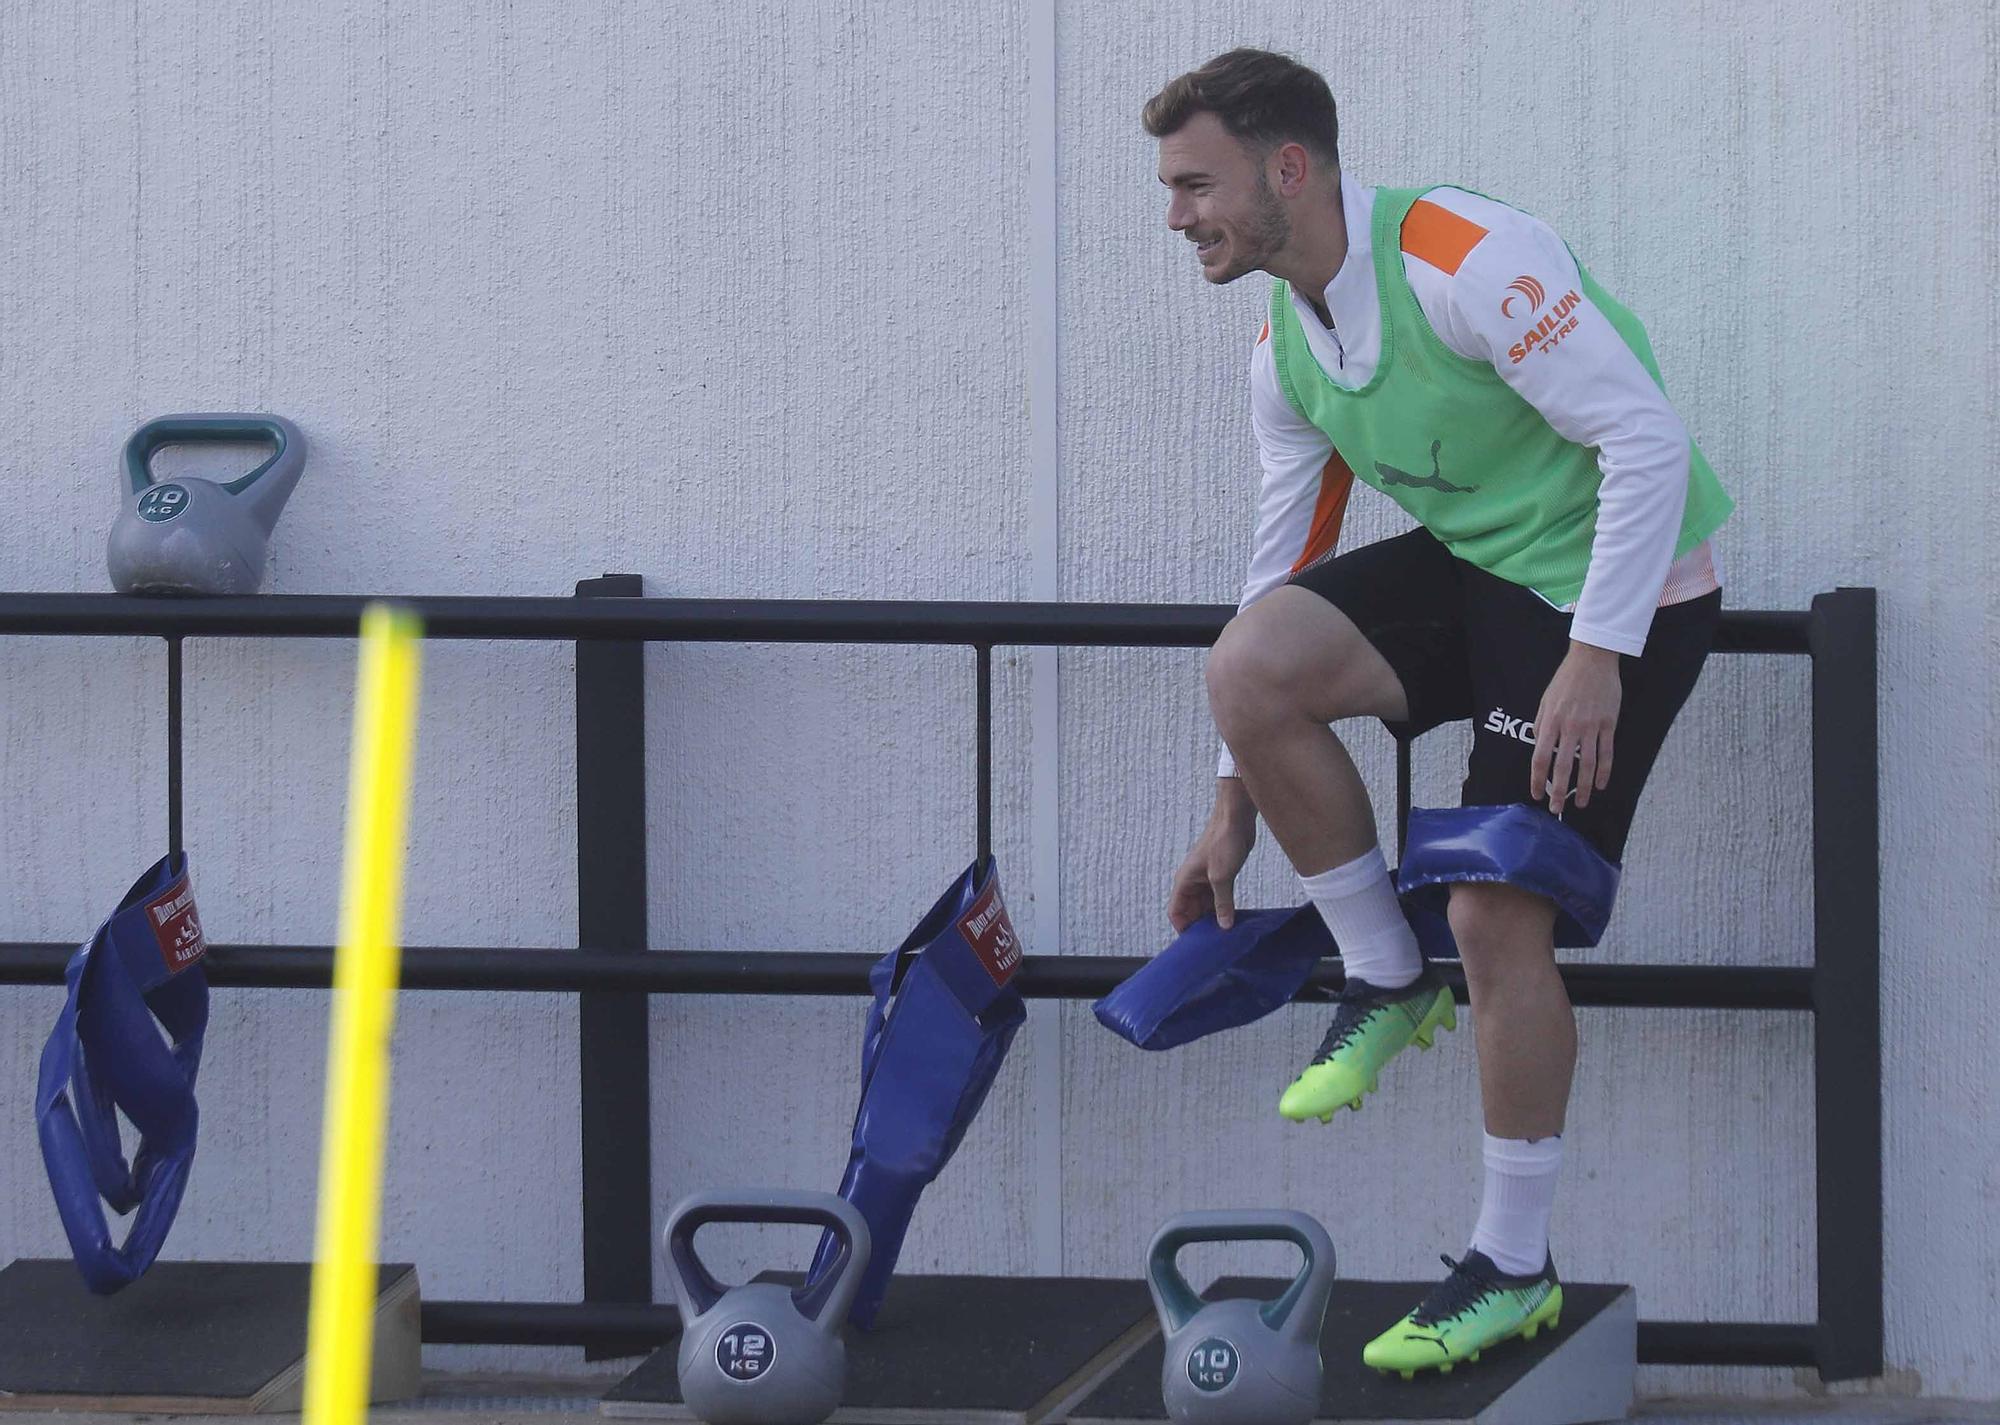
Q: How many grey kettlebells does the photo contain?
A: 3